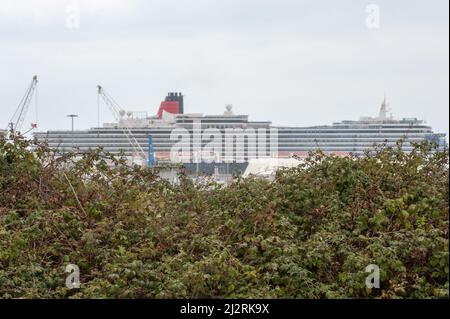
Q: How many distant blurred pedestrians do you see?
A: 0